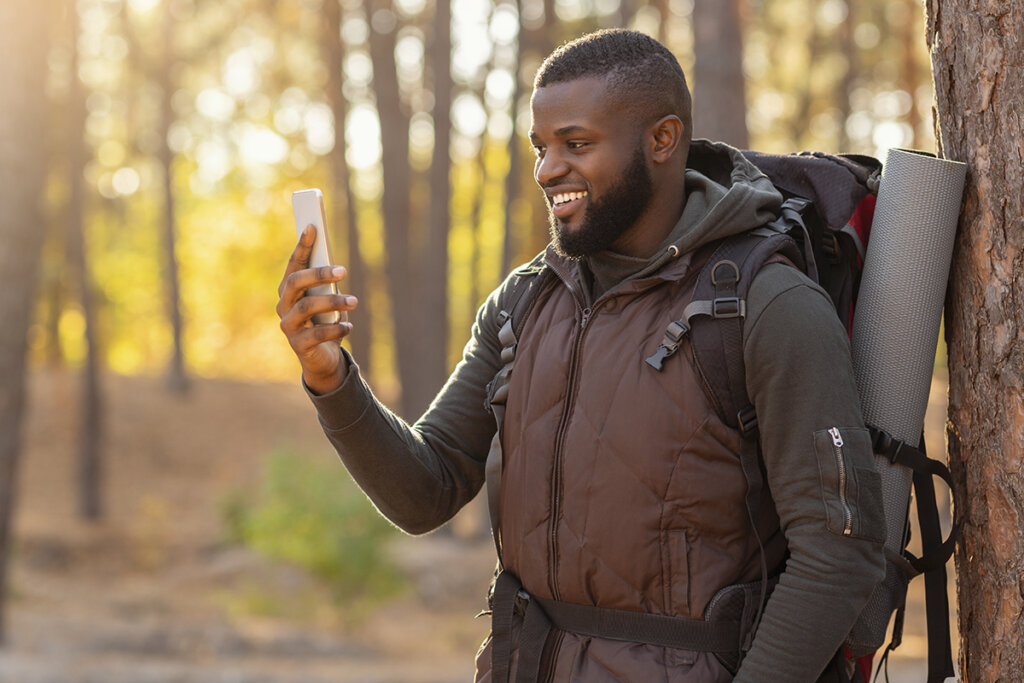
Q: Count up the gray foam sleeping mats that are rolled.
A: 1